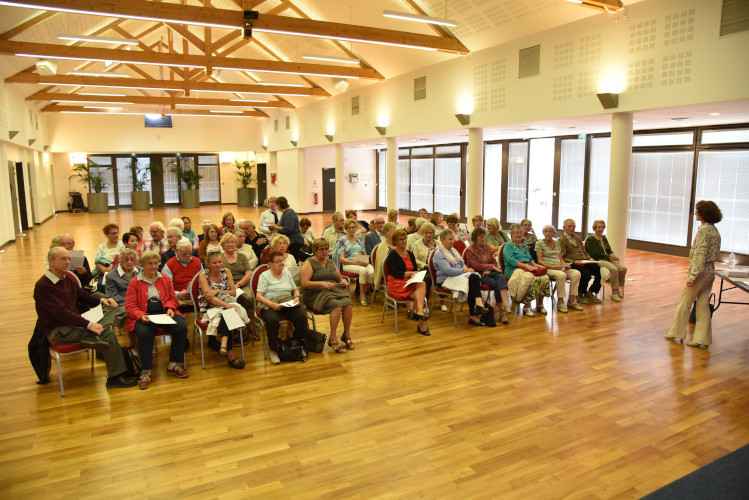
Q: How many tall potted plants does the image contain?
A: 4